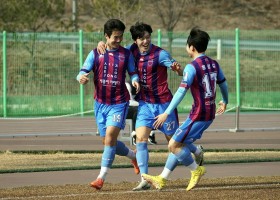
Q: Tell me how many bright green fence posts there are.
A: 4